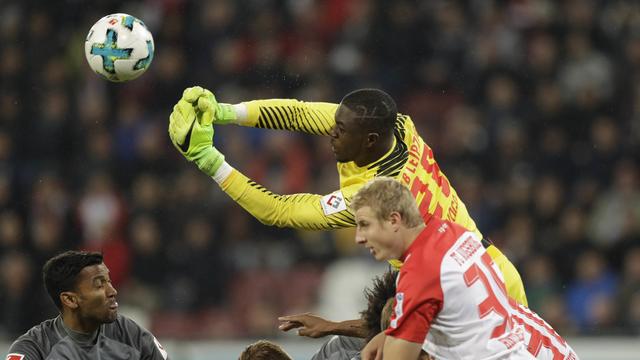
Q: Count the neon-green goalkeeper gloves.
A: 2